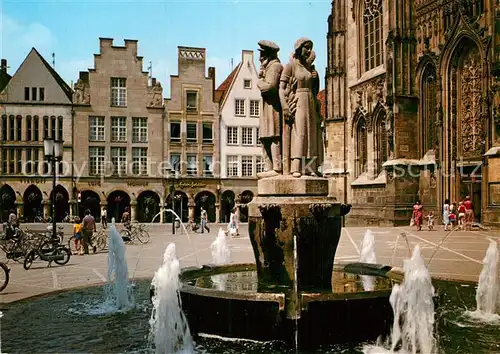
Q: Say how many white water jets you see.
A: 6